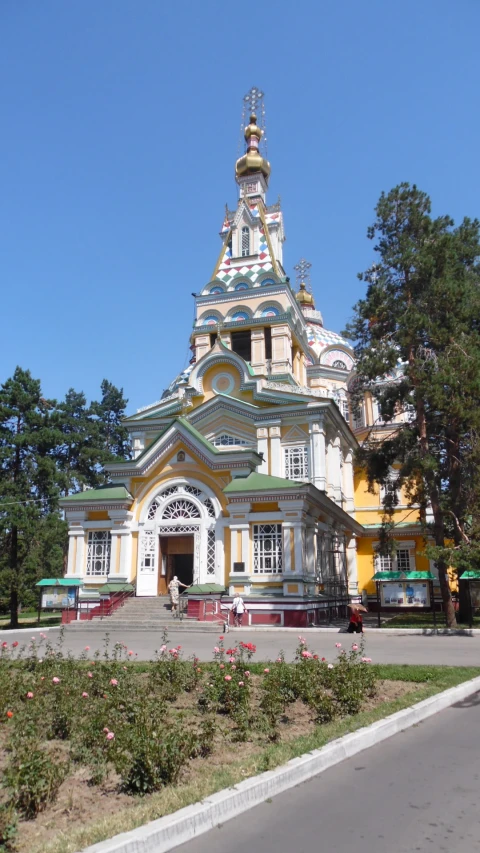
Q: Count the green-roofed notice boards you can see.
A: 3